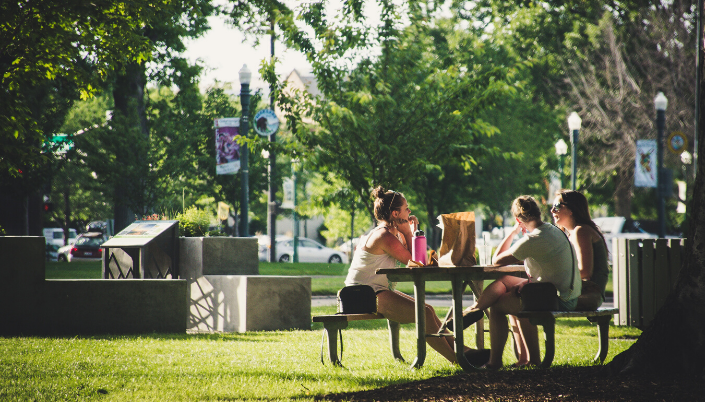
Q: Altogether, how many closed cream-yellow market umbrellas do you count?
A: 0